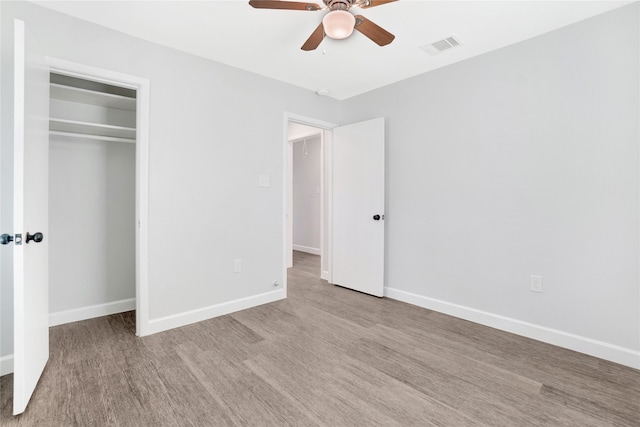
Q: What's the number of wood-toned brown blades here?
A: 4